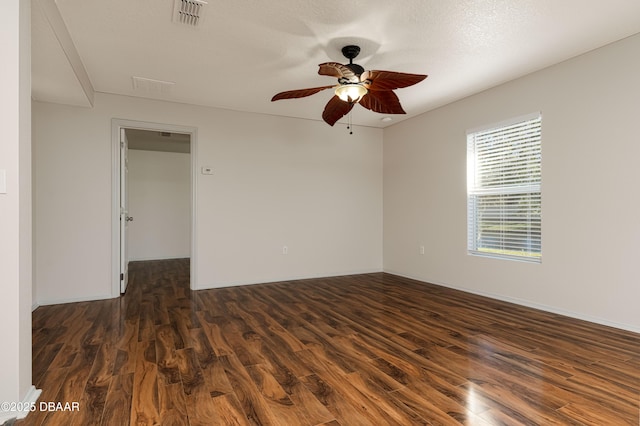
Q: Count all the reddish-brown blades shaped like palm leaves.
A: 5